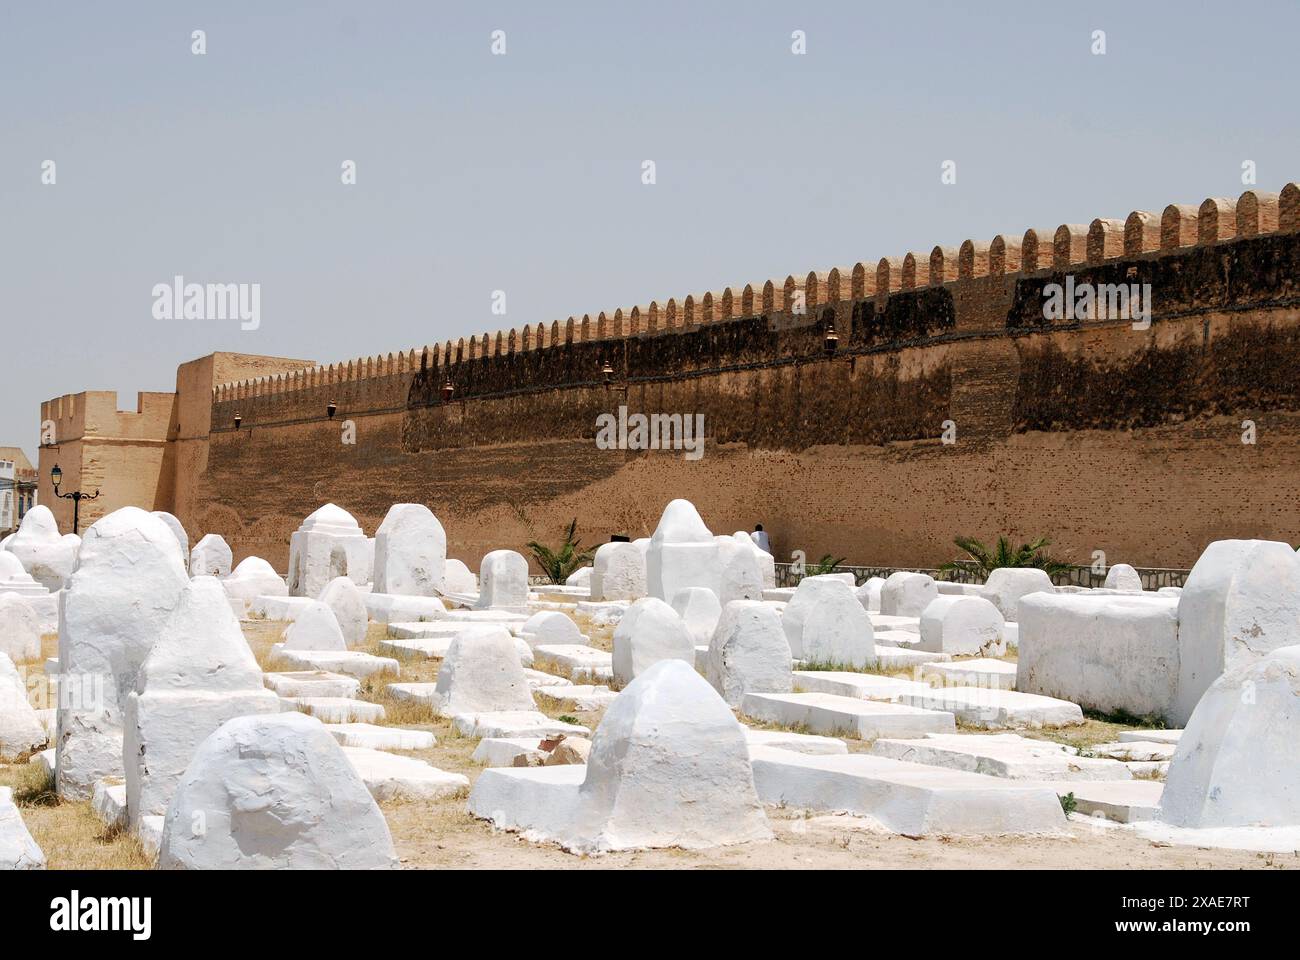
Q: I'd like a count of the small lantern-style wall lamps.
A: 5